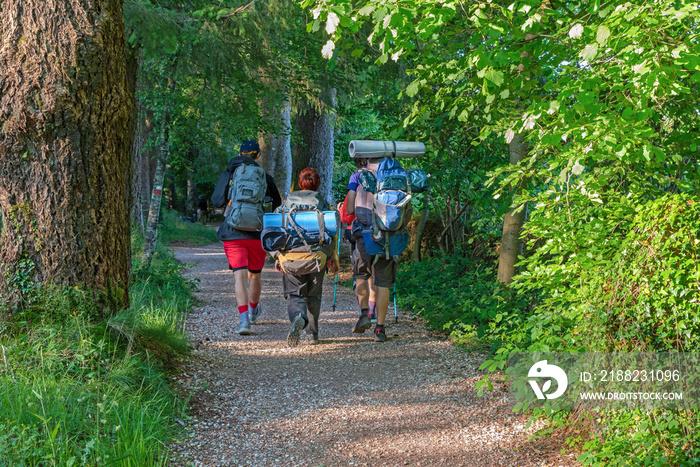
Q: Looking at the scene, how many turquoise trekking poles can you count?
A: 2